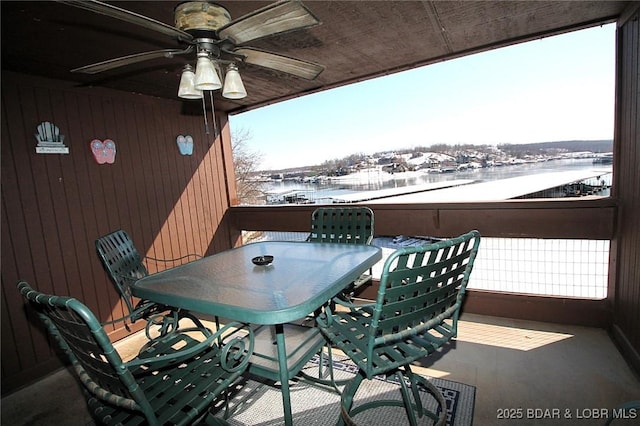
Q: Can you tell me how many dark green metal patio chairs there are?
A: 4